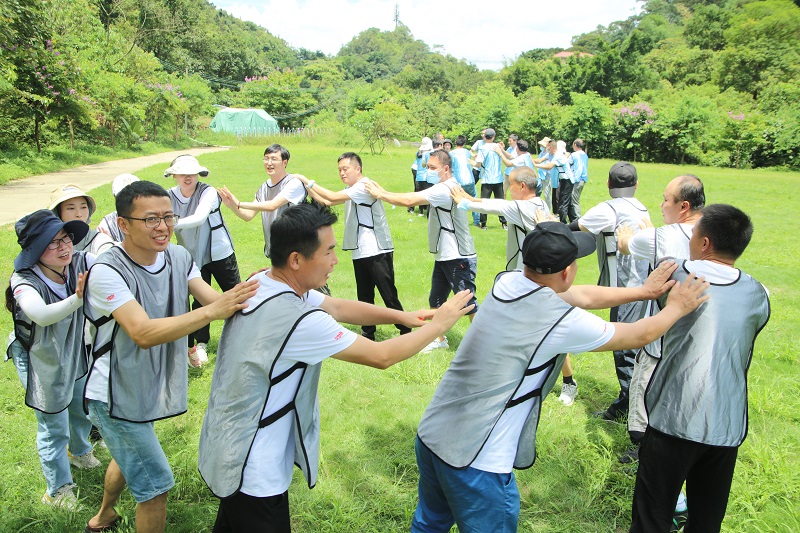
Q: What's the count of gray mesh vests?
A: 14